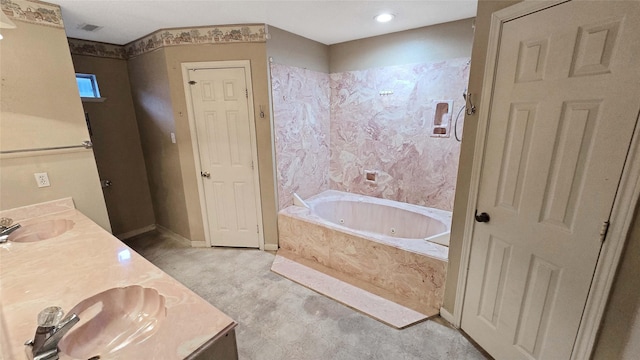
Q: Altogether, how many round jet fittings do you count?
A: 2